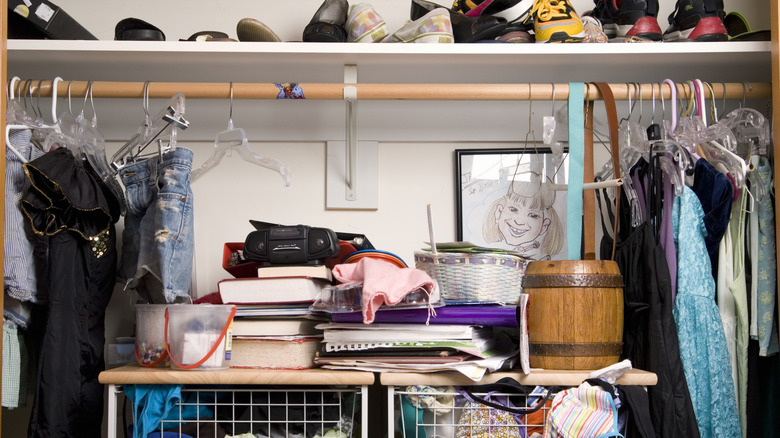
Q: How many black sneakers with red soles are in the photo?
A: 2